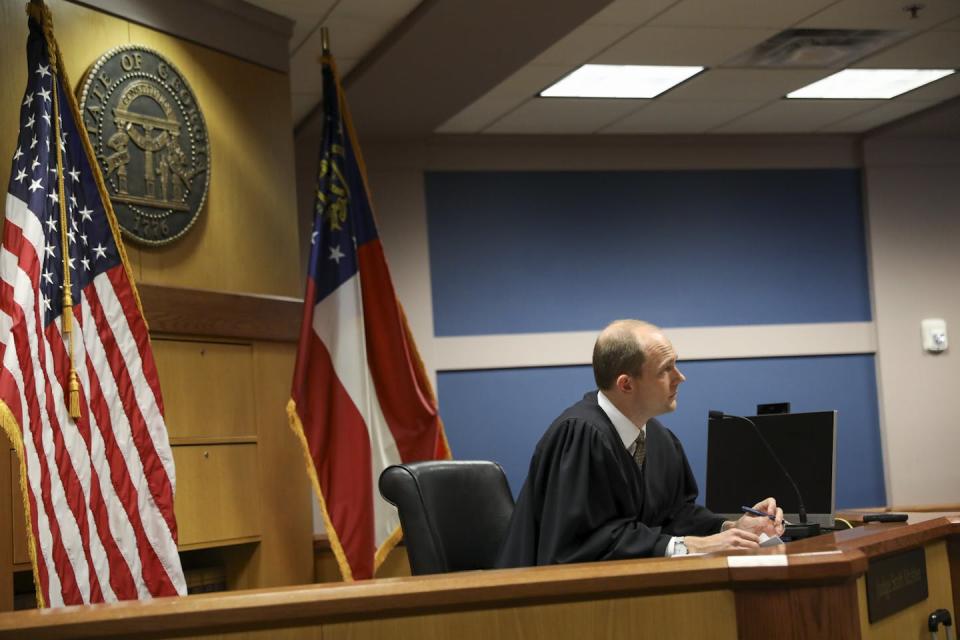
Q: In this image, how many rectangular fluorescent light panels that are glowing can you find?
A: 2